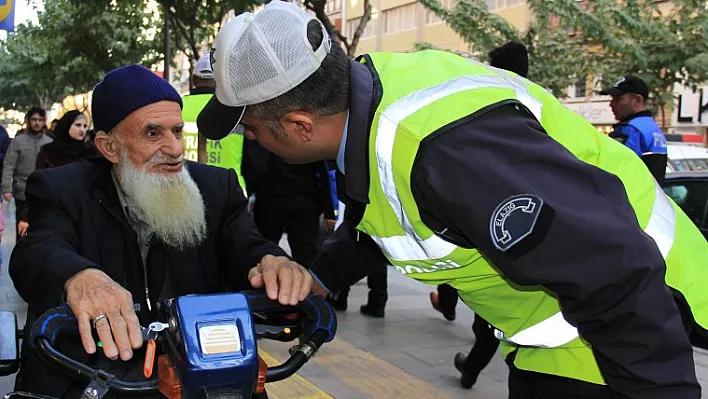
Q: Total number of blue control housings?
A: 1